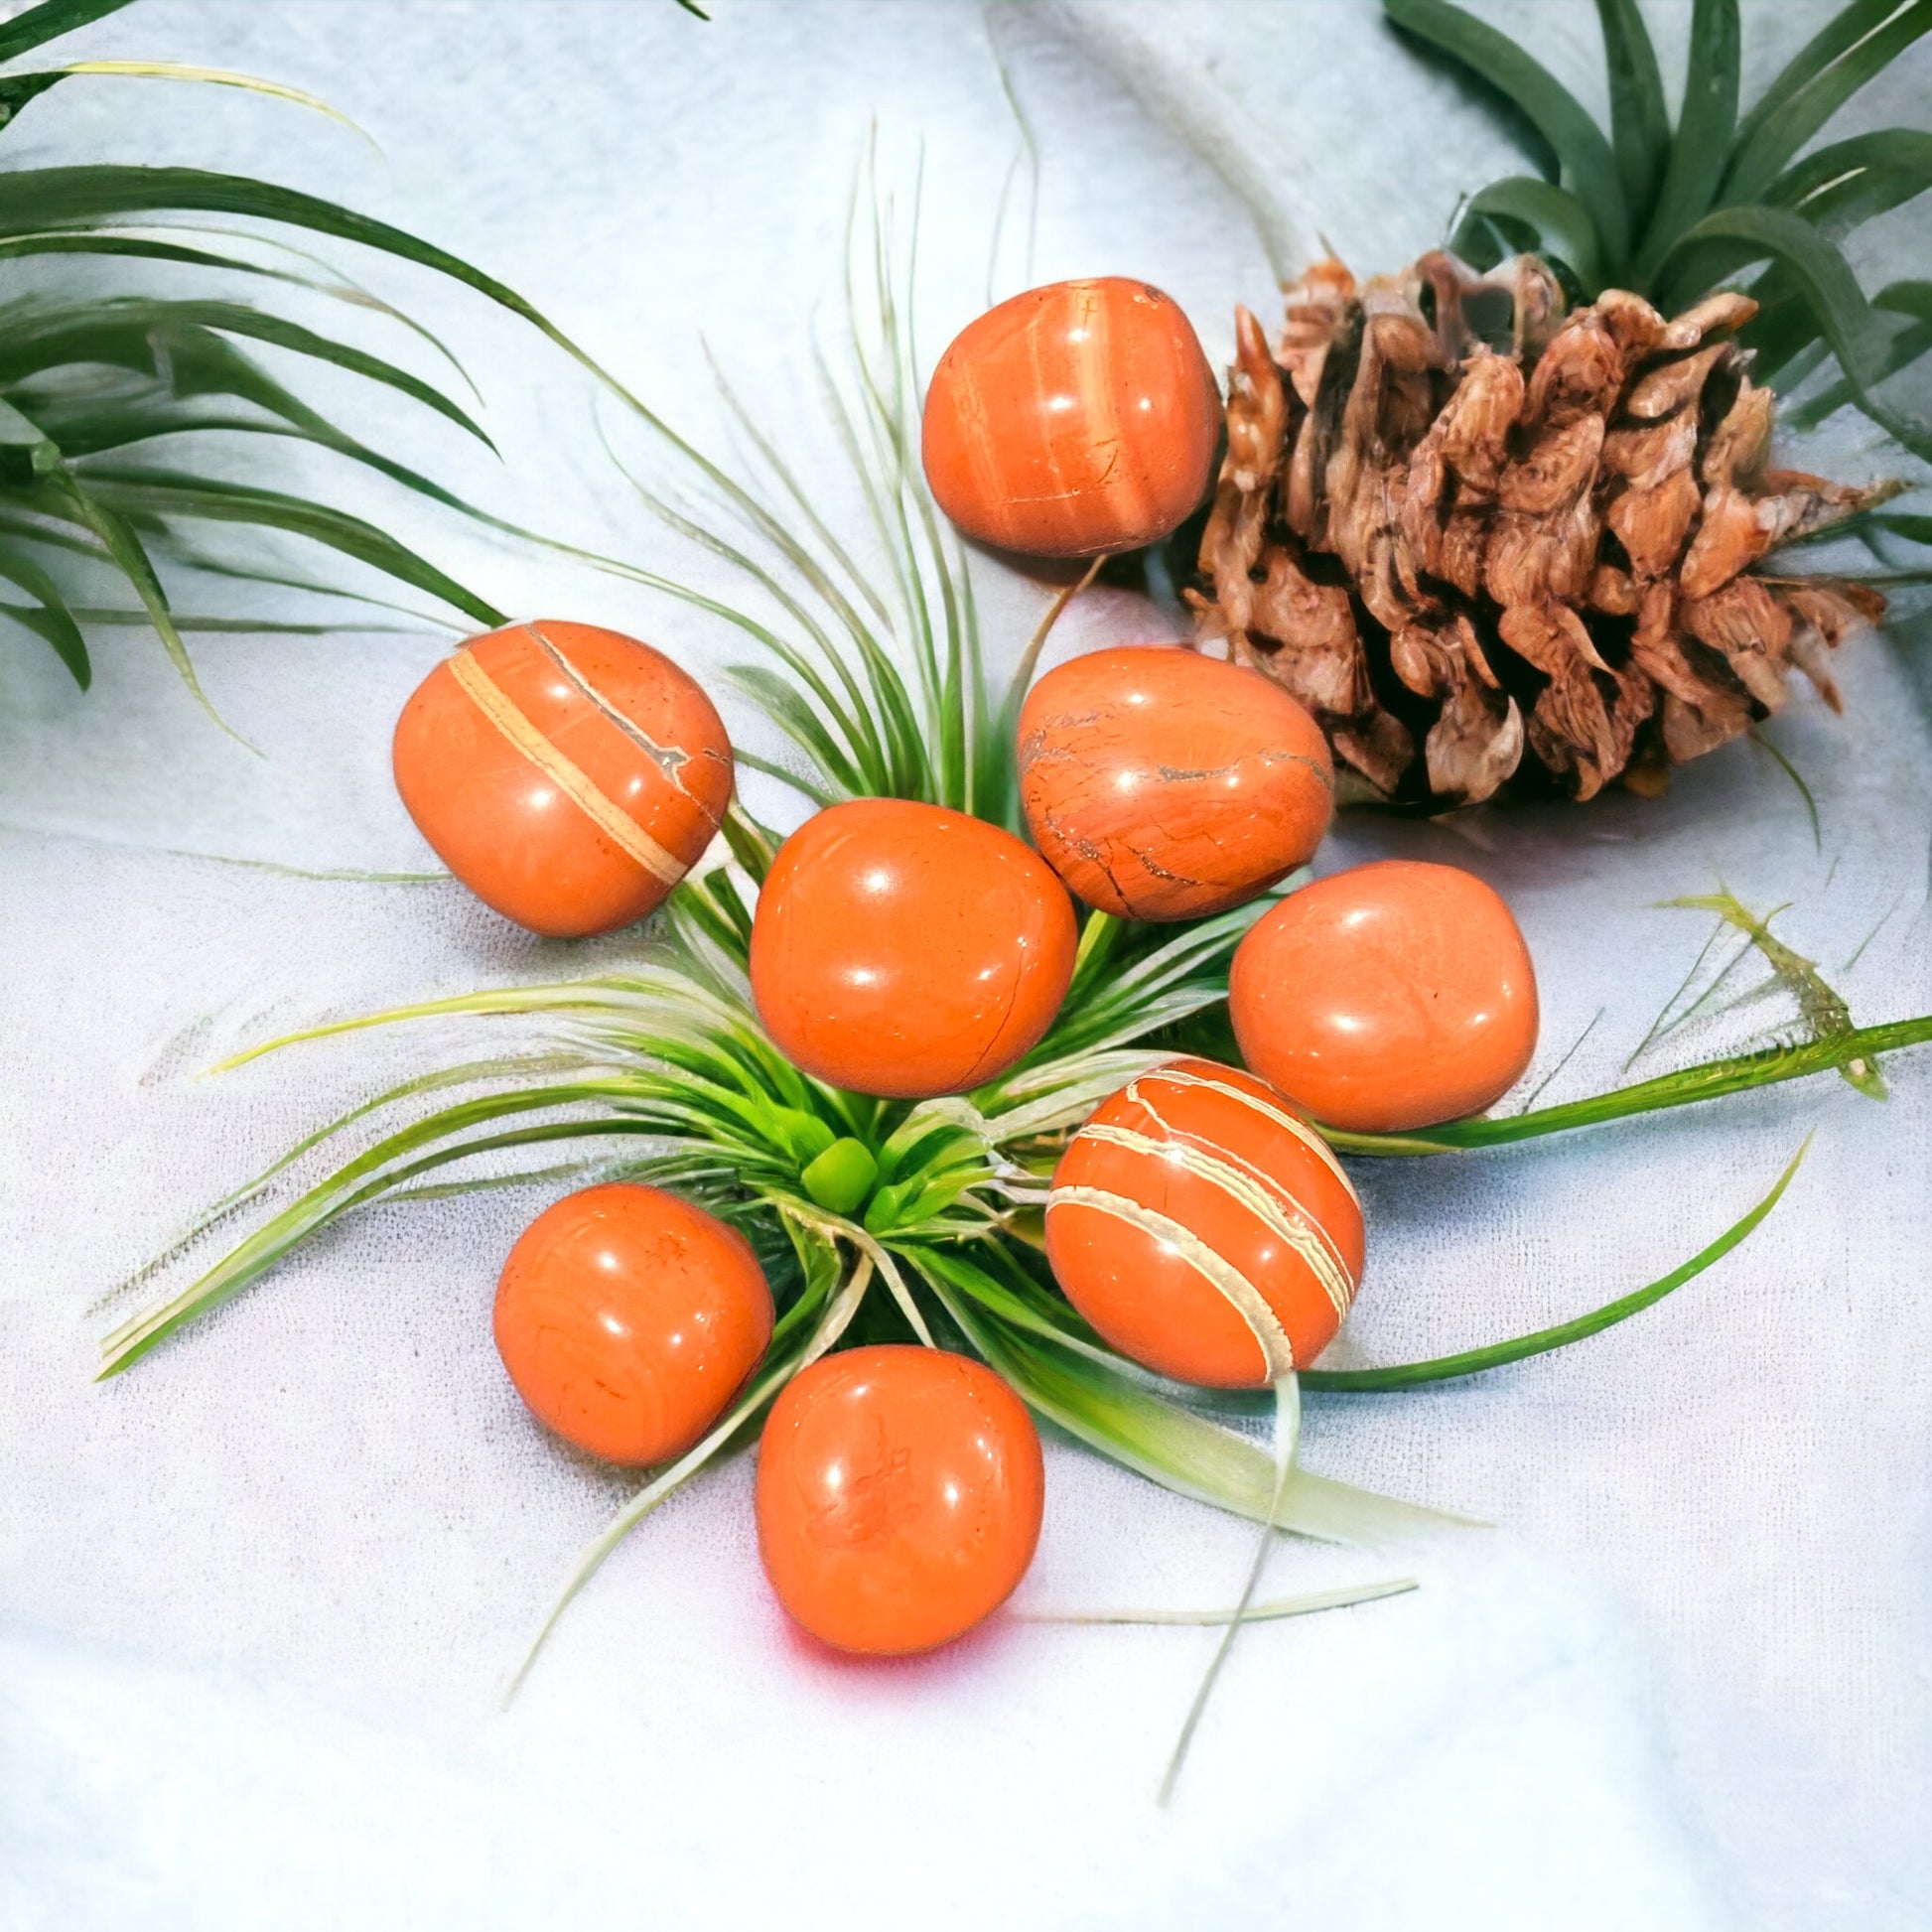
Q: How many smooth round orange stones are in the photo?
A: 8